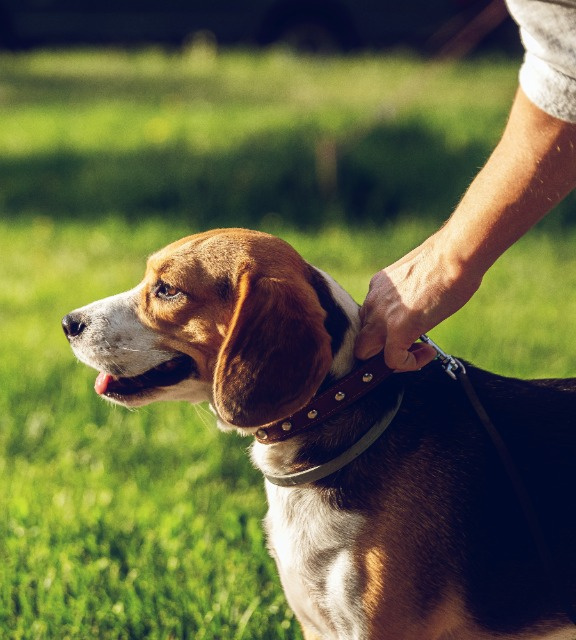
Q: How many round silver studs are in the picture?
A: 5